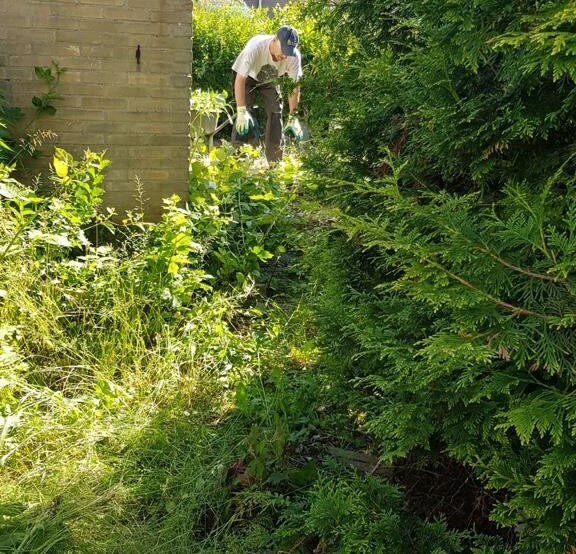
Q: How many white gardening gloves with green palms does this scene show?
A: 2